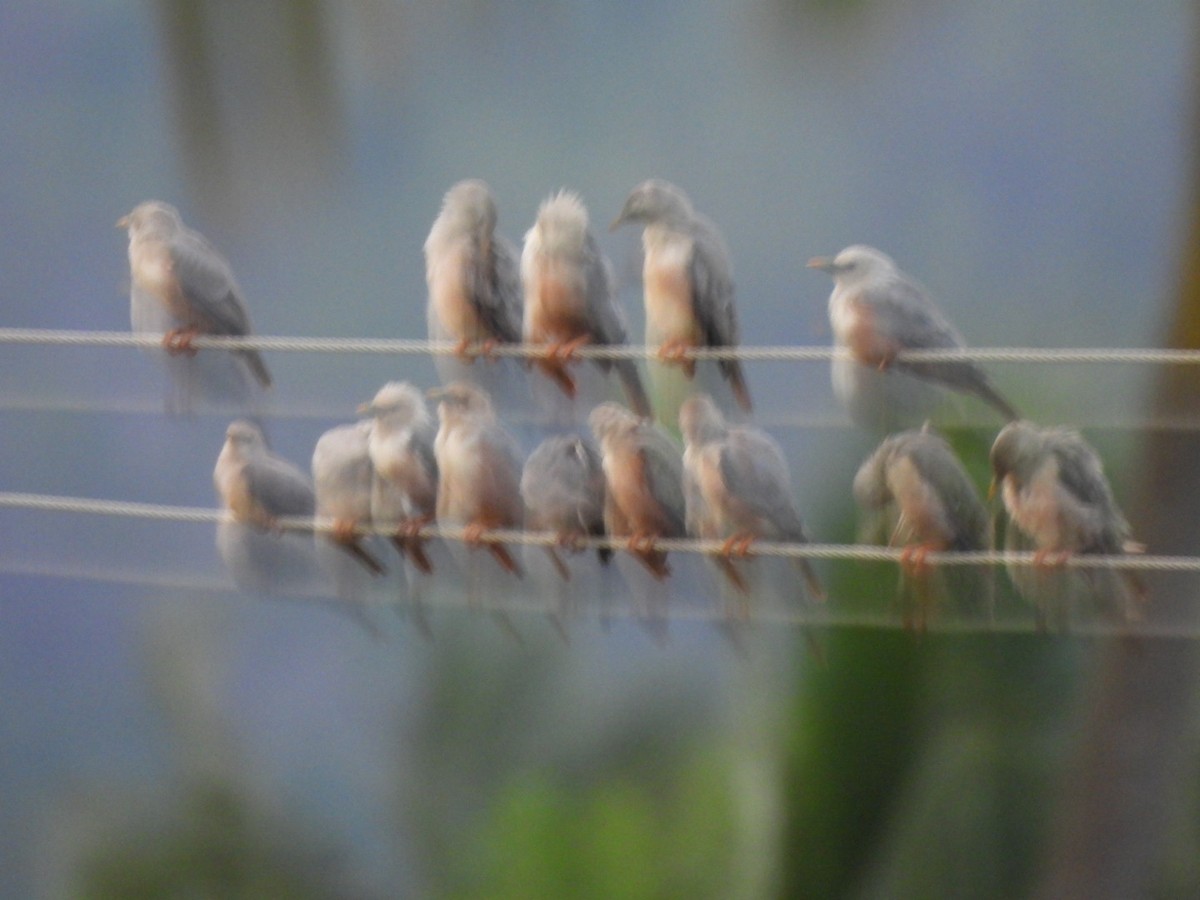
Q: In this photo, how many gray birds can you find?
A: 14